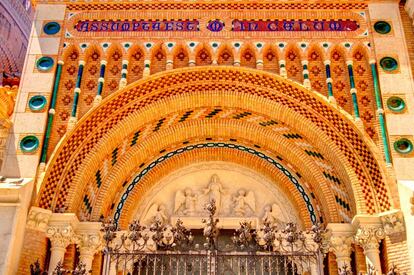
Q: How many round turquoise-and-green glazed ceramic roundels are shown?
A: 8